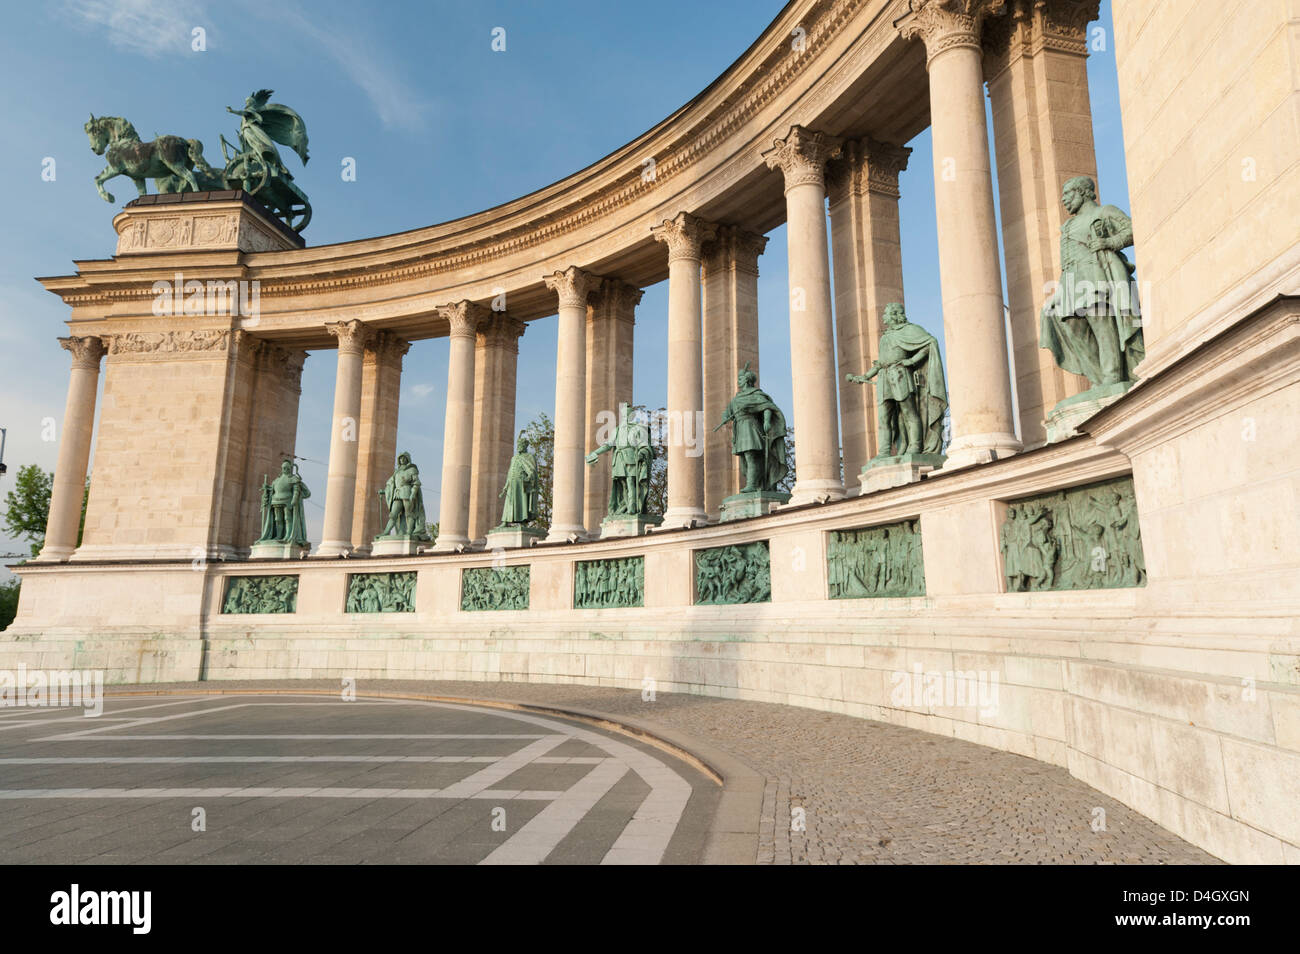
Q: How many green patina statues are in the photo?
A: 8